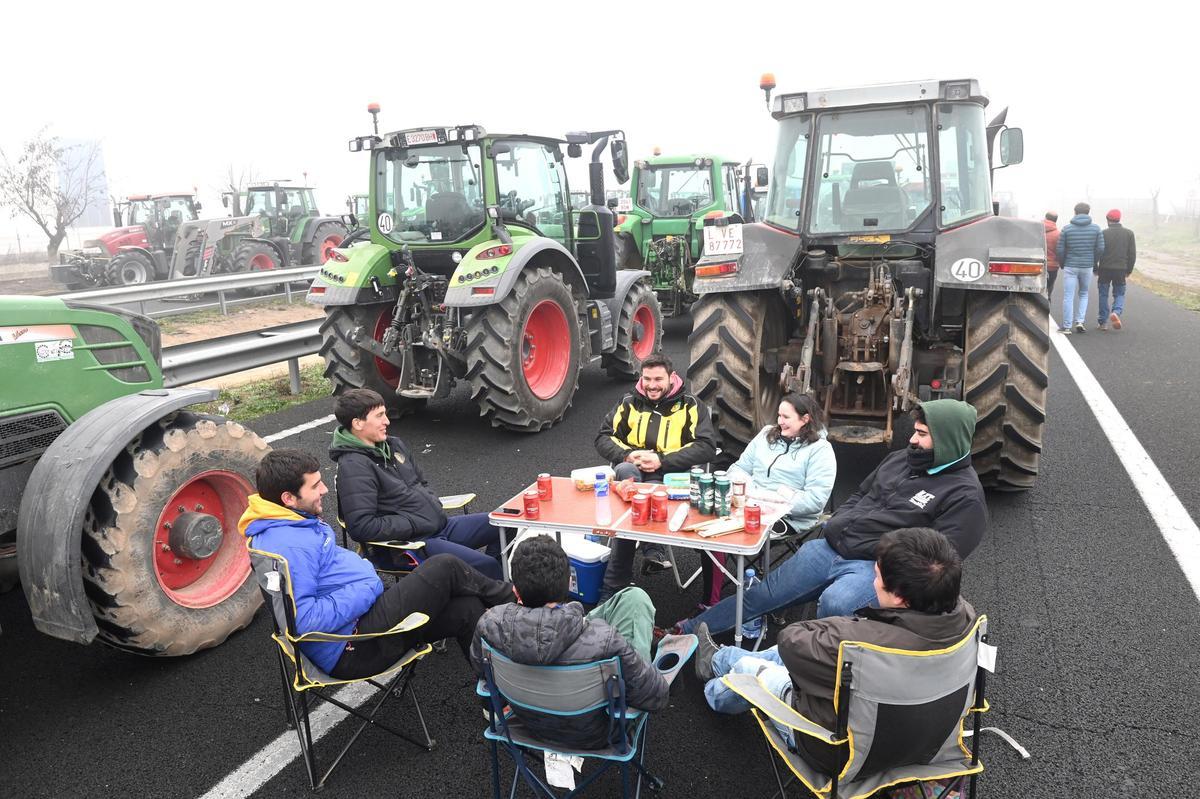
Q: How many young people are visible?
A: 7